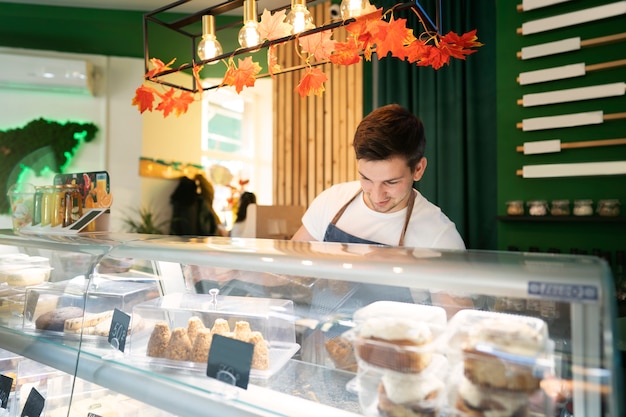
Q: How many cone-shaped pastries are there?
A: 8